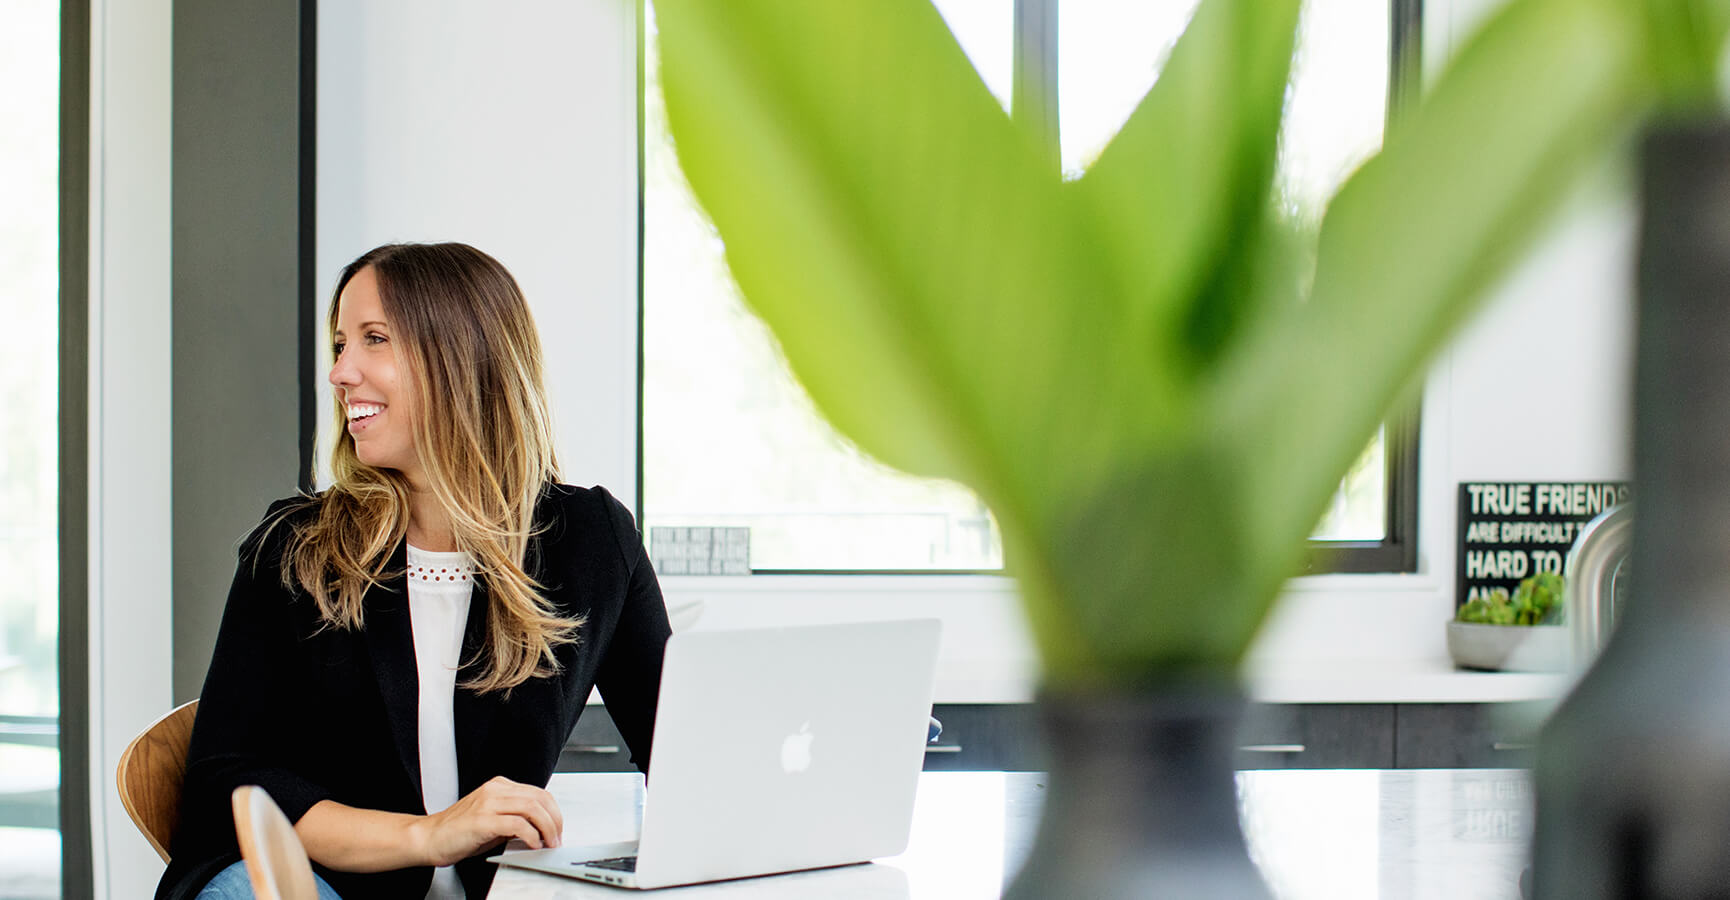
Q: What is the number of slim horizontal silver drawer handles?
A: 4